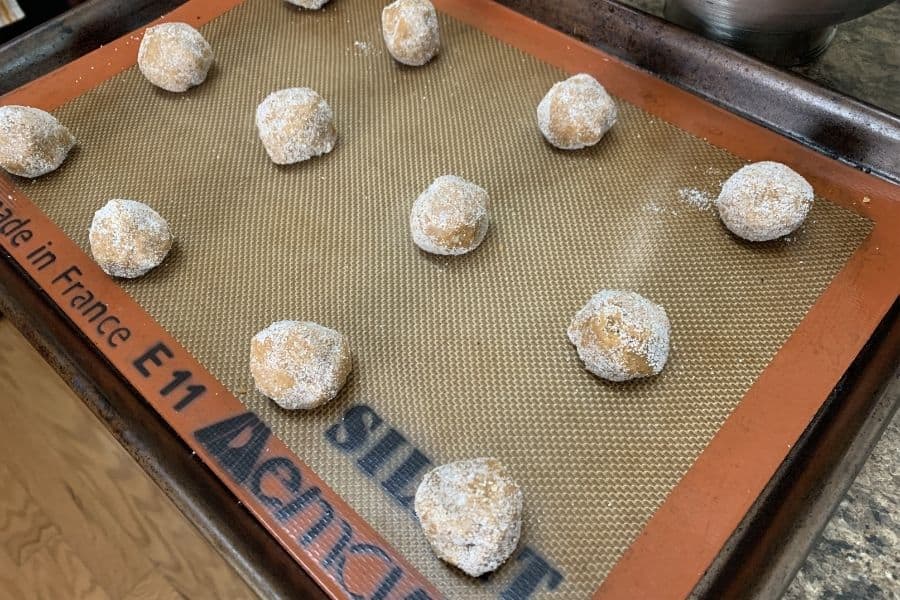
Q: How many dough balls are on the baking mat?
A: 12